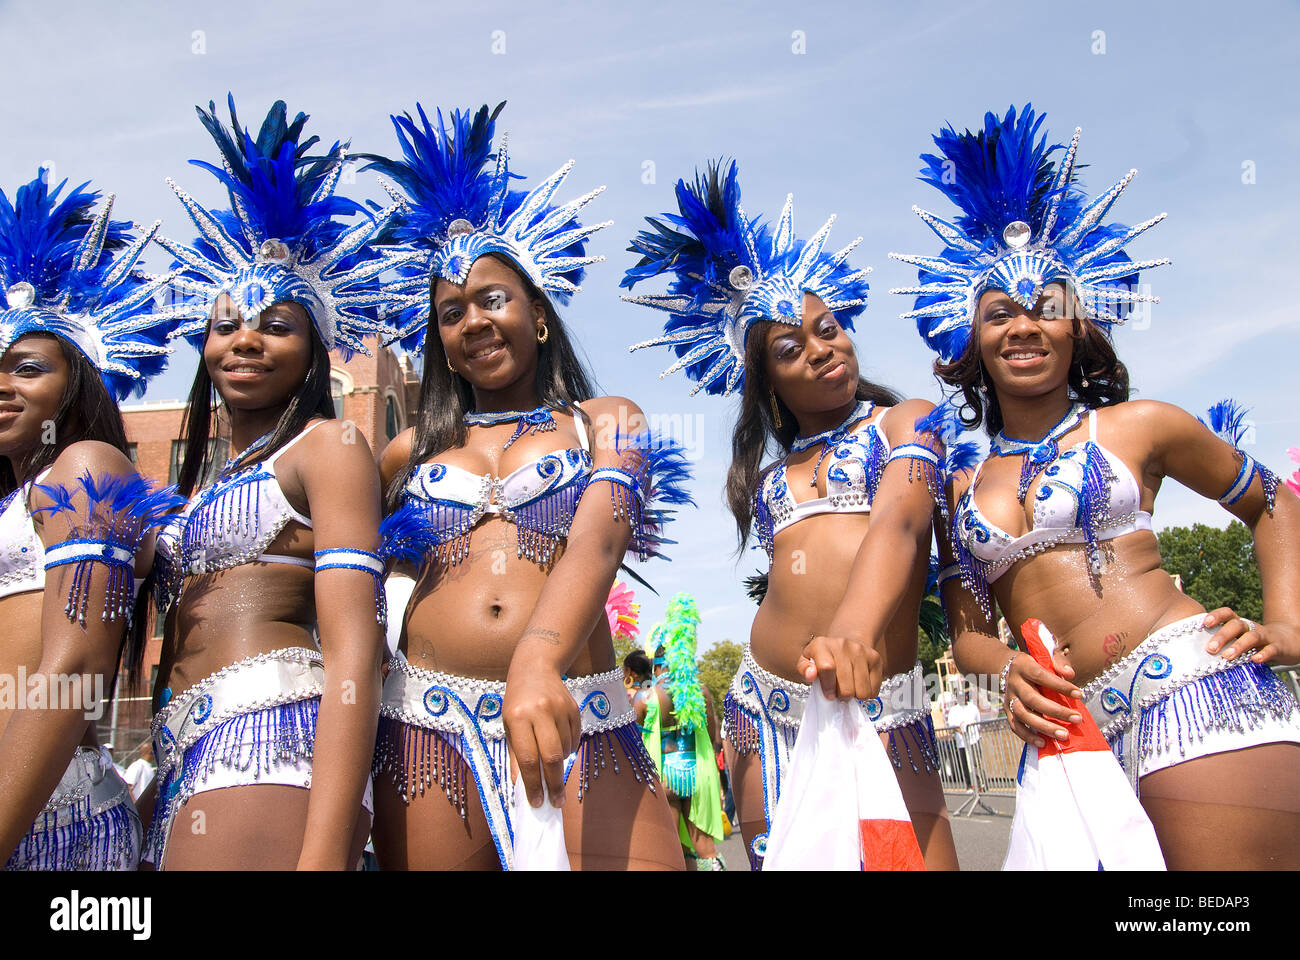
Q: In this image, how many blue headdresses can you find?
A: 5